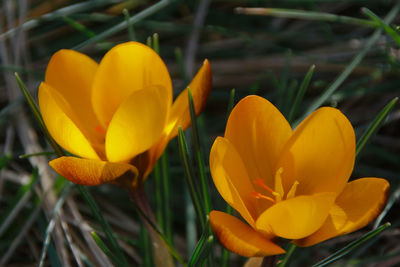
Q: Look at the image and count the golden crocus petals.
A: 12